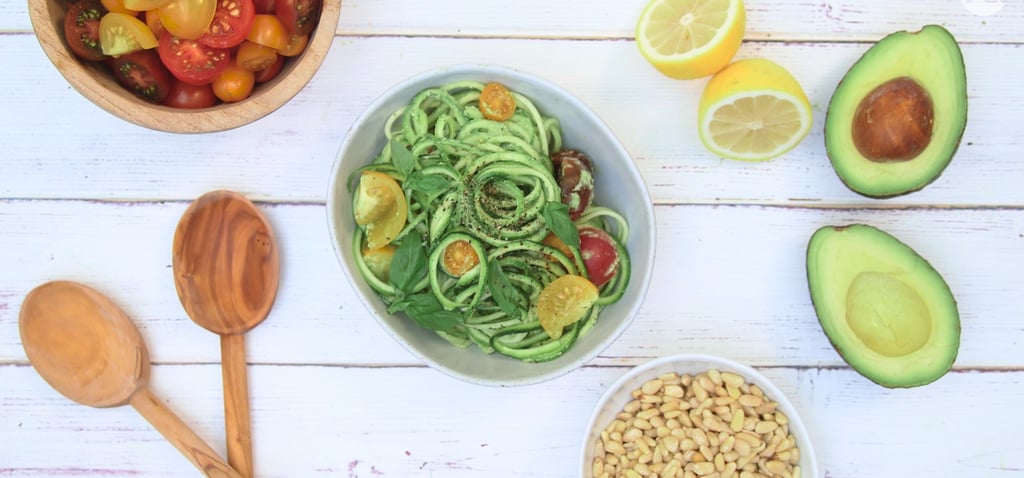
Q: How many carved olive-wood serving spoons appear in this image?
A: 2